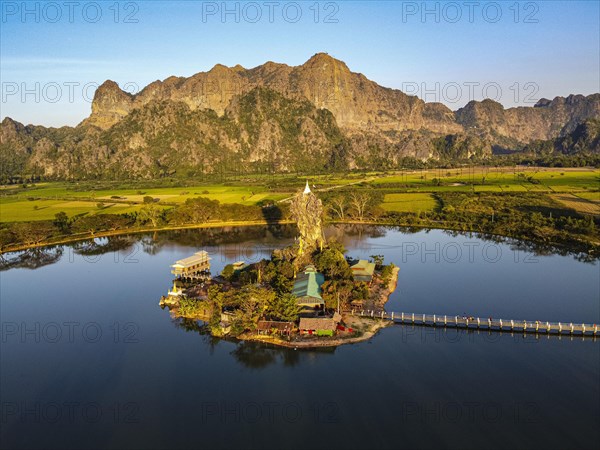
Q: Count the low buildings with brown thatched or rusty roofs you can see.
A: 2